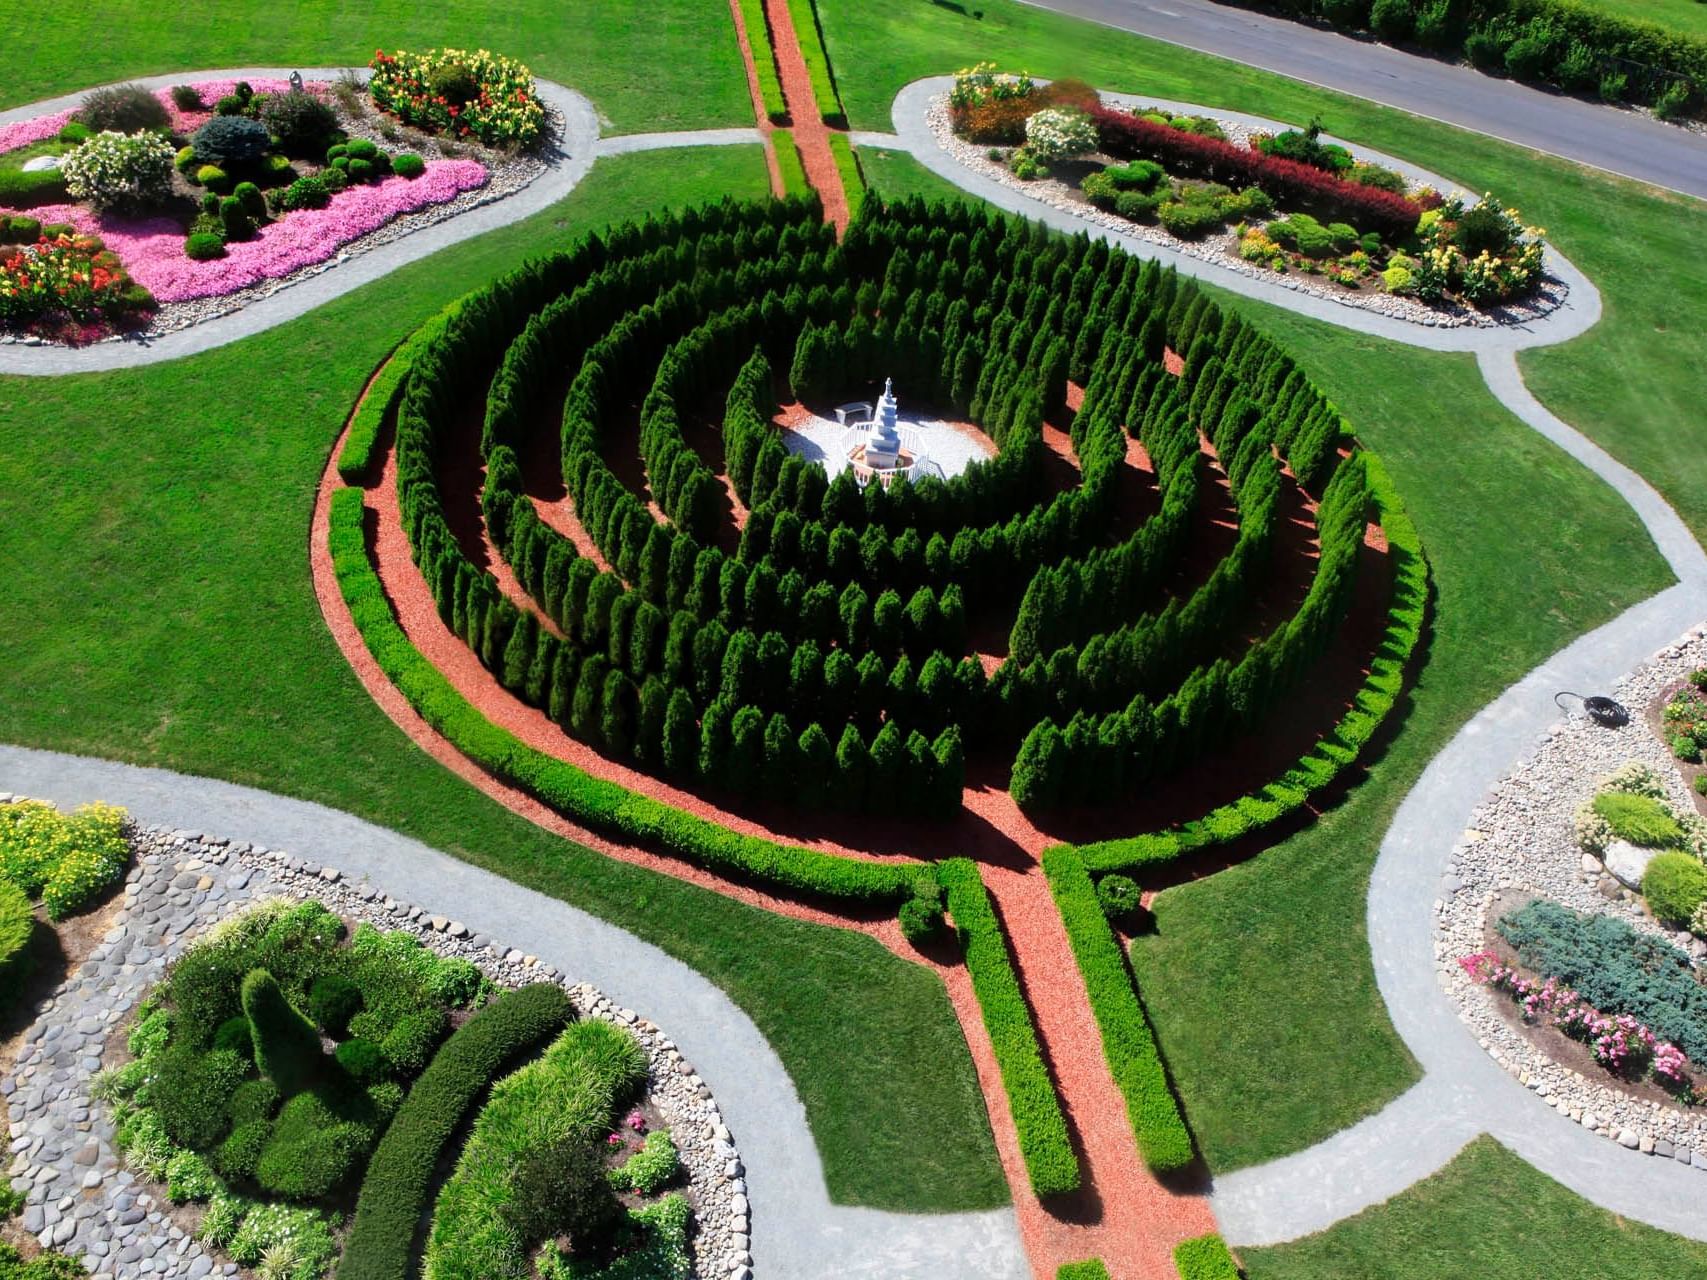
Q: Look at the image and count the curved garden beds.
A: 4